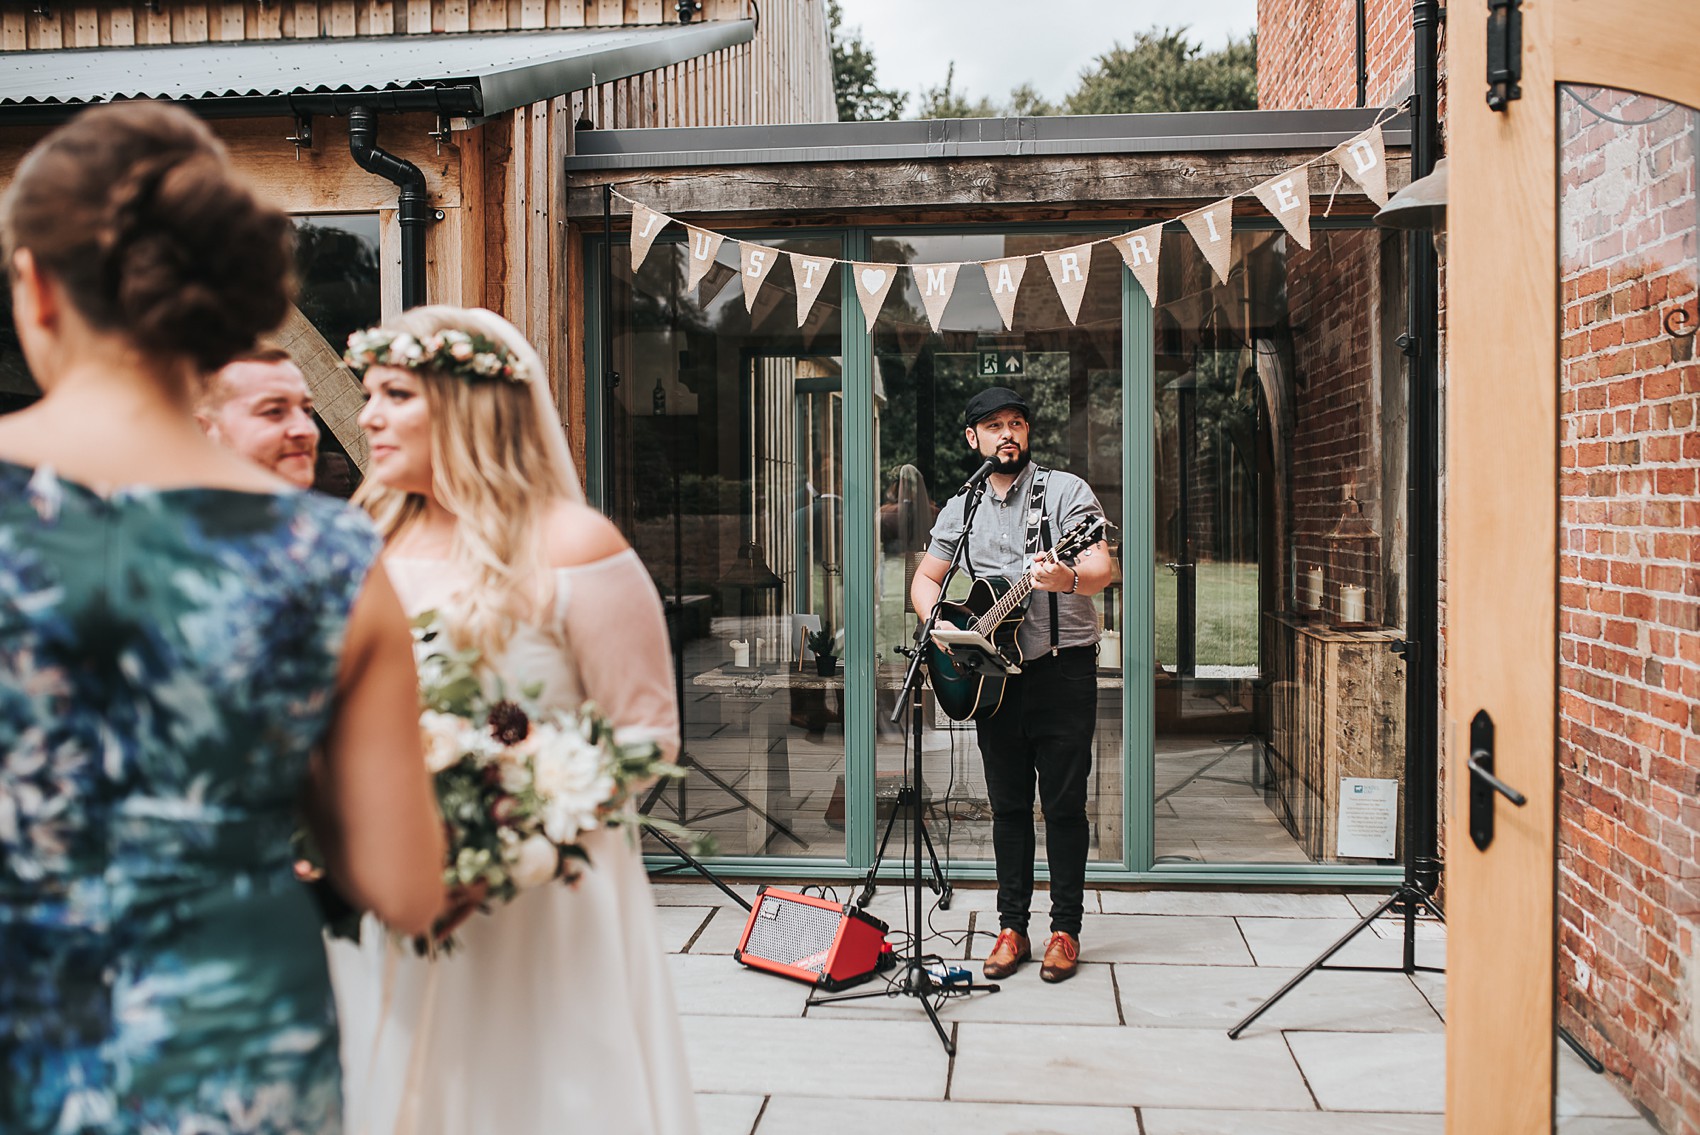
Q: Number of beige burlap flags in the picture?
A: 12